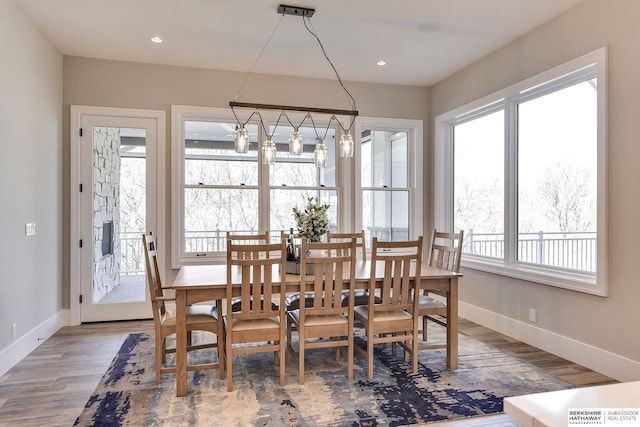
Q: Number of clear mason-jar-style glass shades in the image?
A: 5